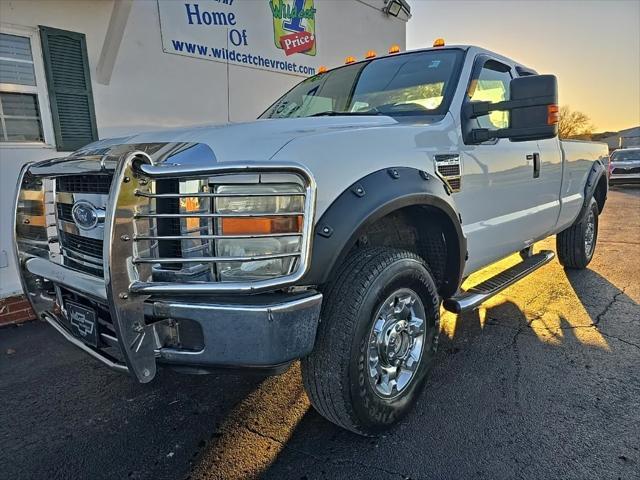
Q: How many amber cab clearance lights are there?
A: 5